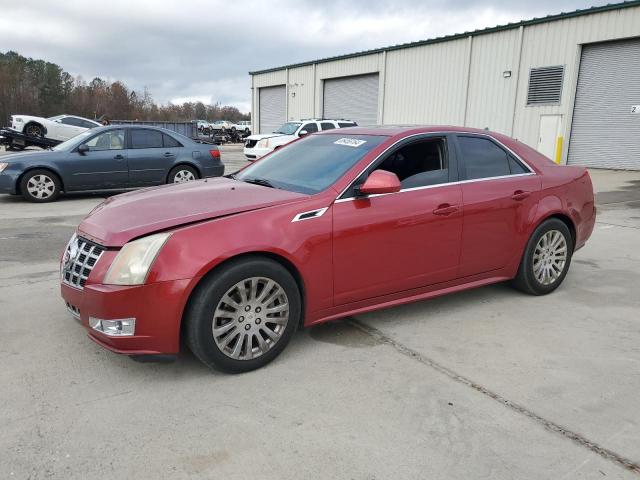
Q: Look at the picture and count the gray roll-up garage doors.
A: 3